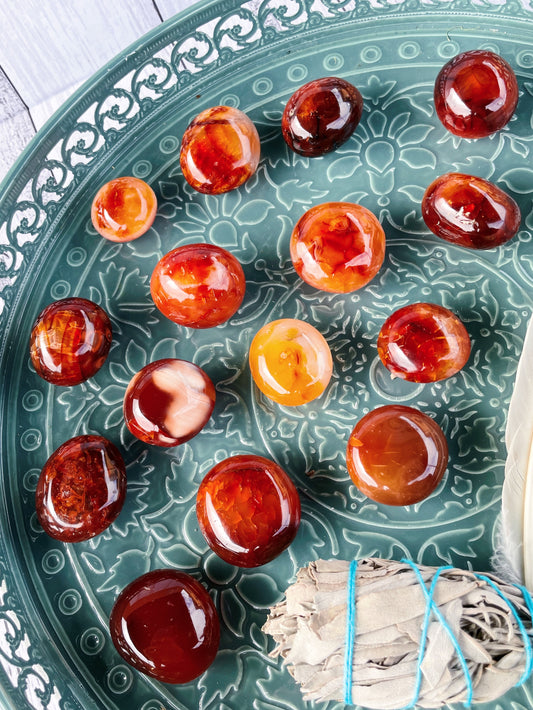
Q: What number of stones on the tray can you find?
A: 15